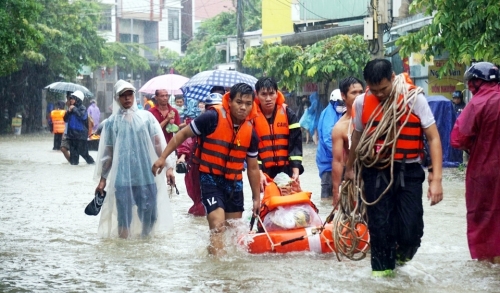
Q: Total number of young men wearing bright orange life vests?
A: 3